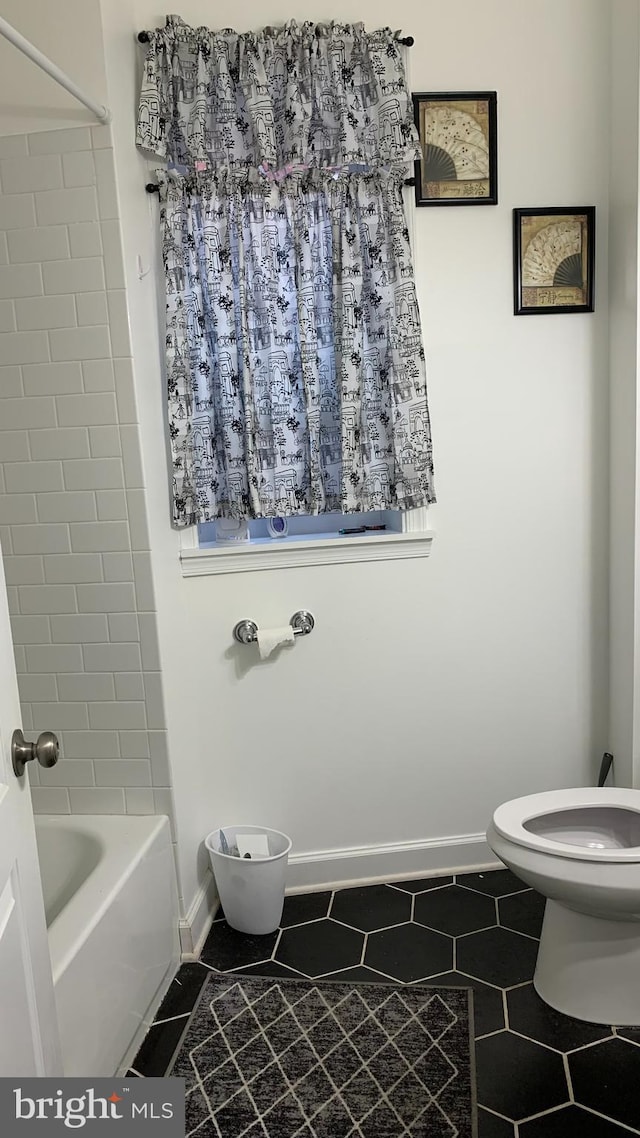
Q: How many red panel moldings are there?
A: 0